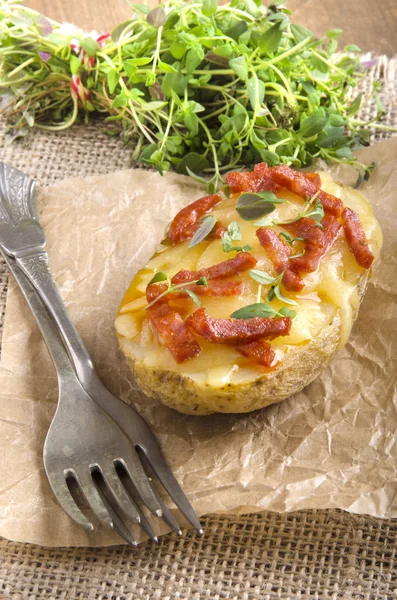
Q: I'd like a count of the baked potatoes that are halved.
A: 1